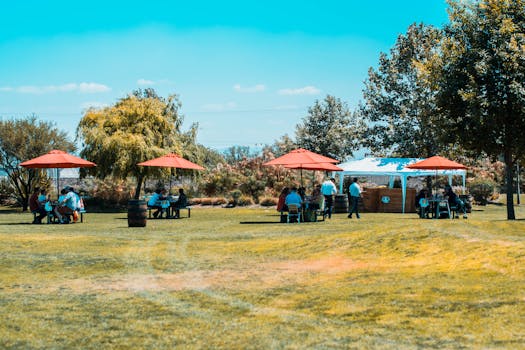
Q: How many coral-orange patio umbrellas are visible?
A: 5